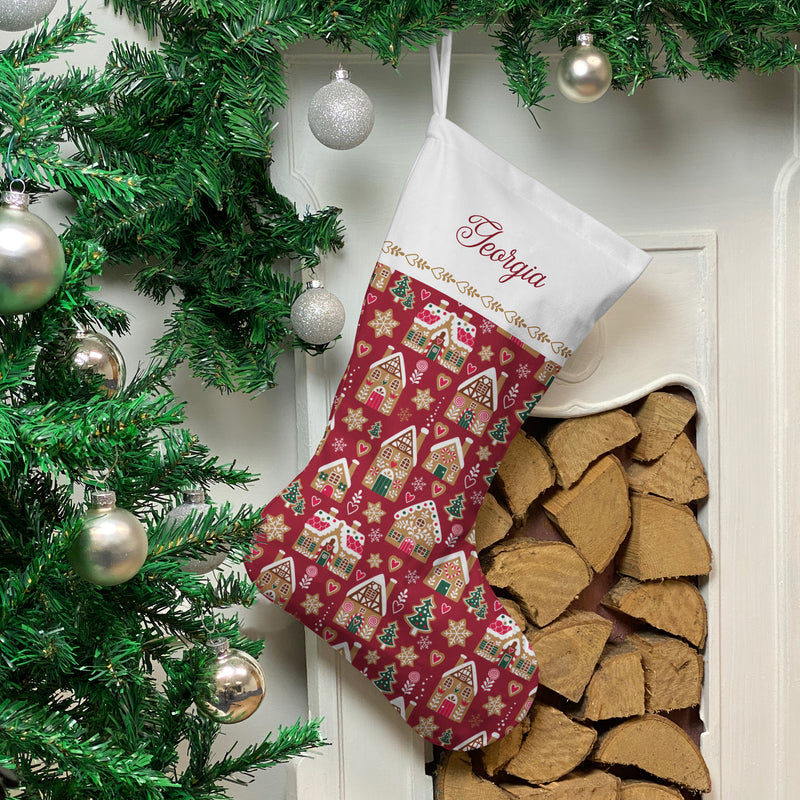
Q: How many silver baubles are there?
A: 9